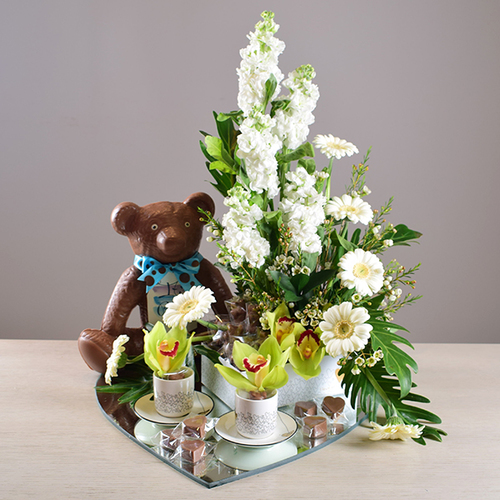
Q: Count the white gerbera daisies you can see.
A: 7